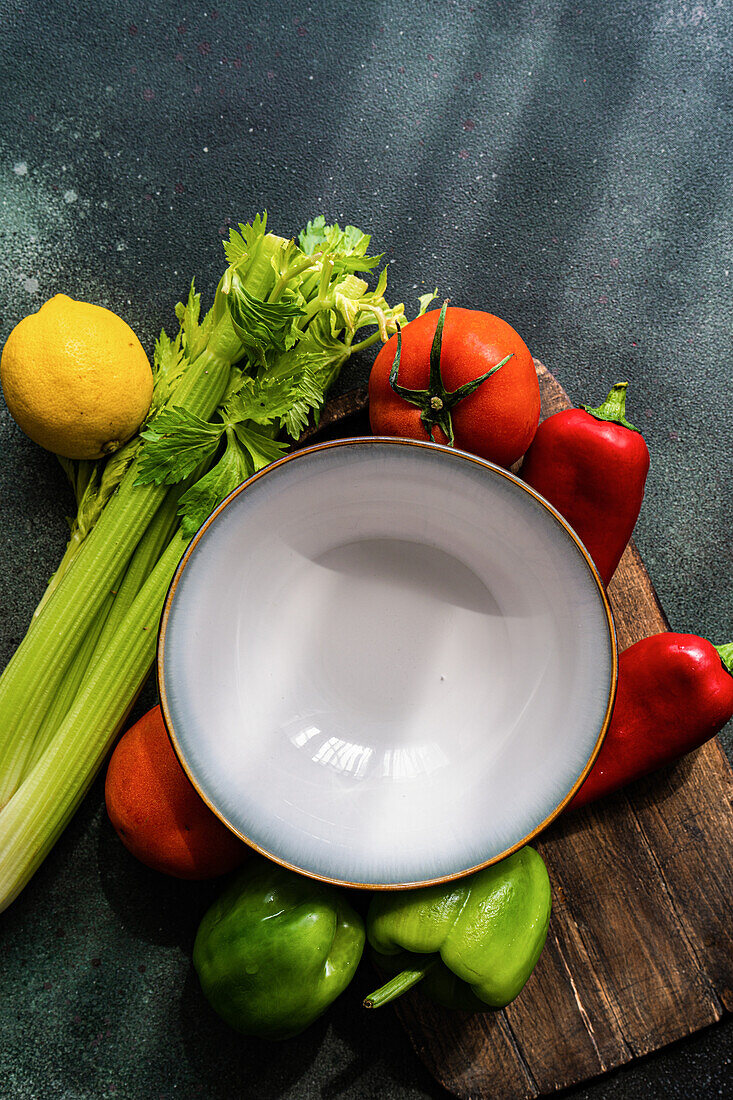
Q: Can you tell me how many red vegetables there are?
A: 4